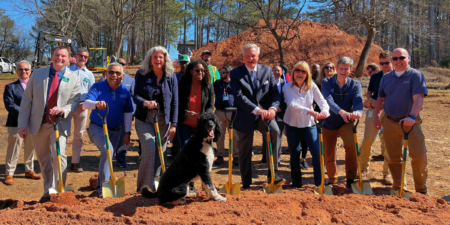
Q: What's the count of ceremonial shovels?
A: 8